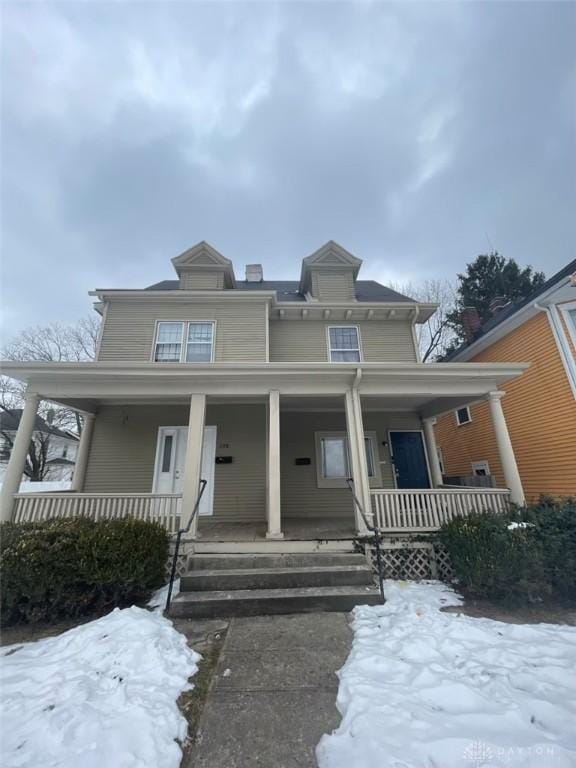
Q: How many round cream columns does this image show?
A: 4